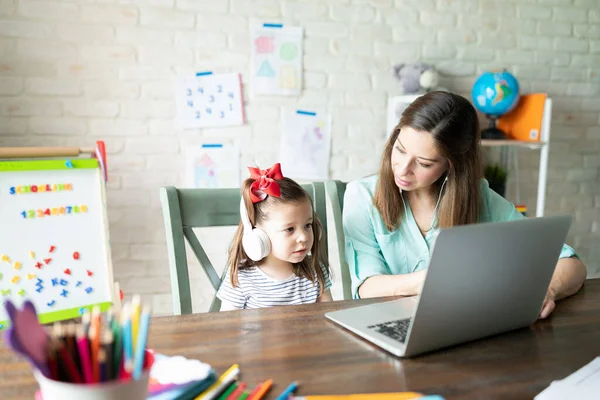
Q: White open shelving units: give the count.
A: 1